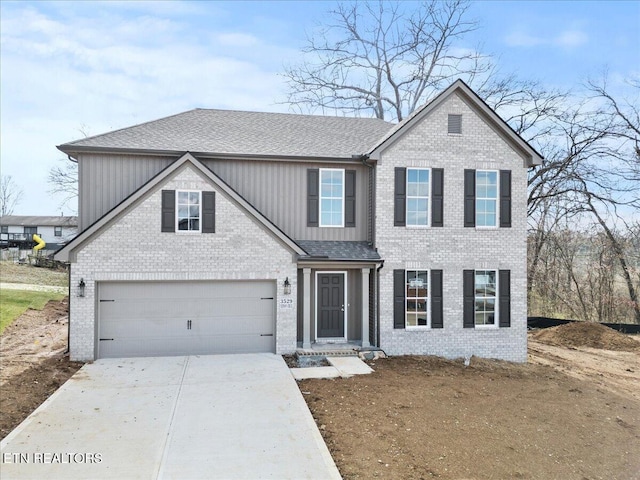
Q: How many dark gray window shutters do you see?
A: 12